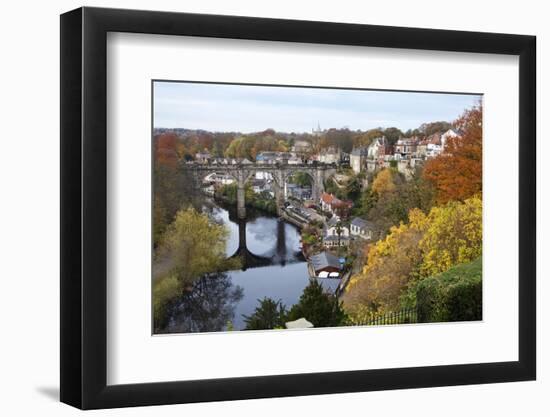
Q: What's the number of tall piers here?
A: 3